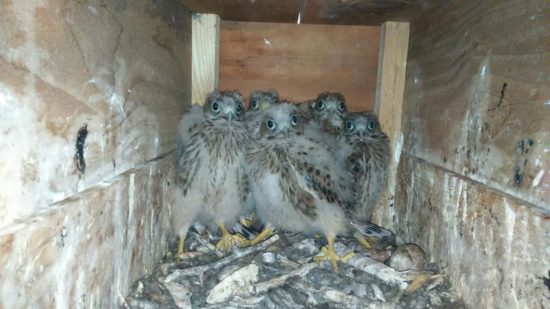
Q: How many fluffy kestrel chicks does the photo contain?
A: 5